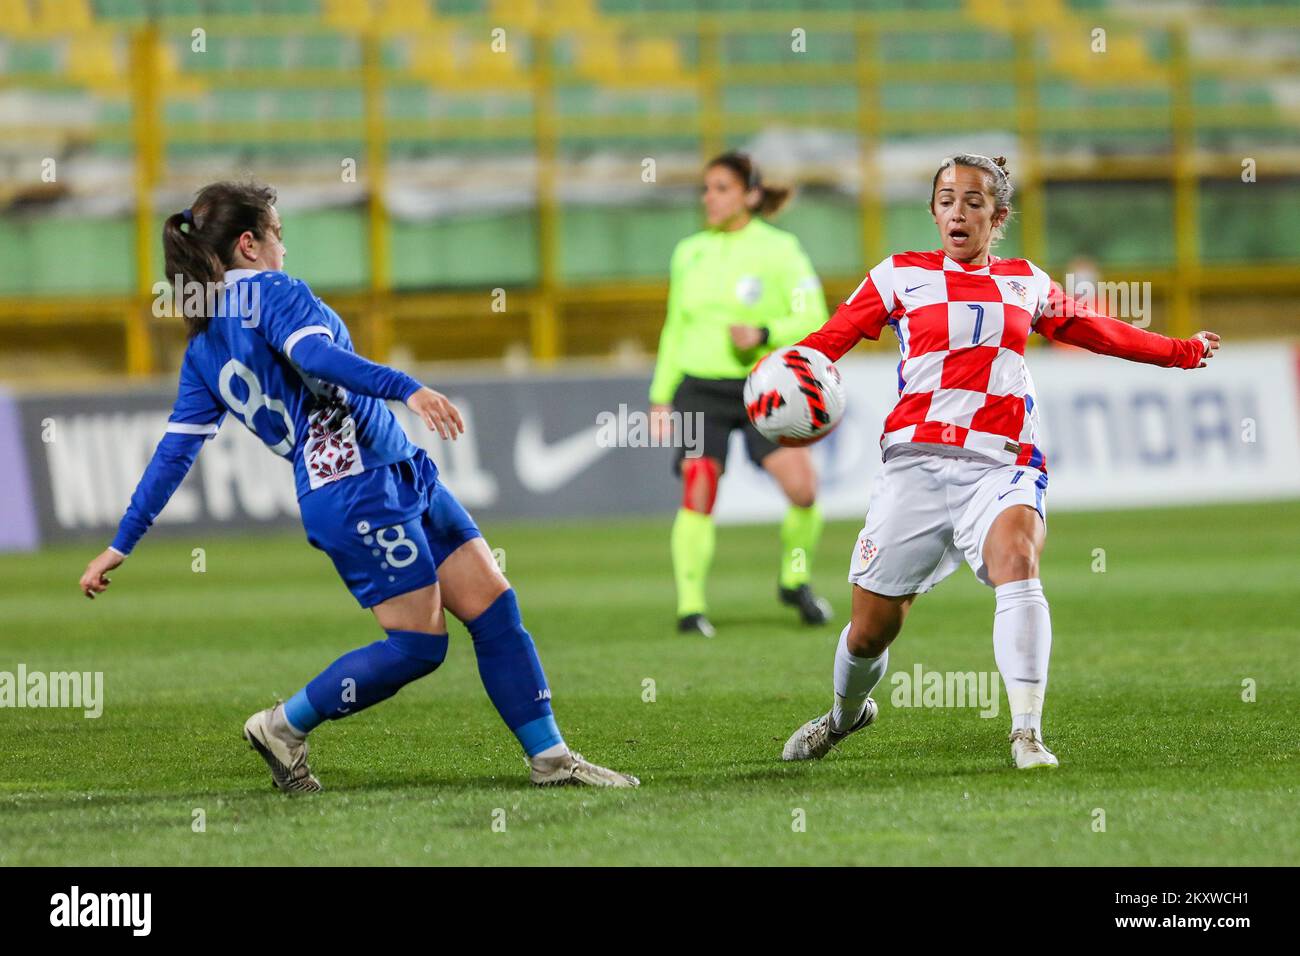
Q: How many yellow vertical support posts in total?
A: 7